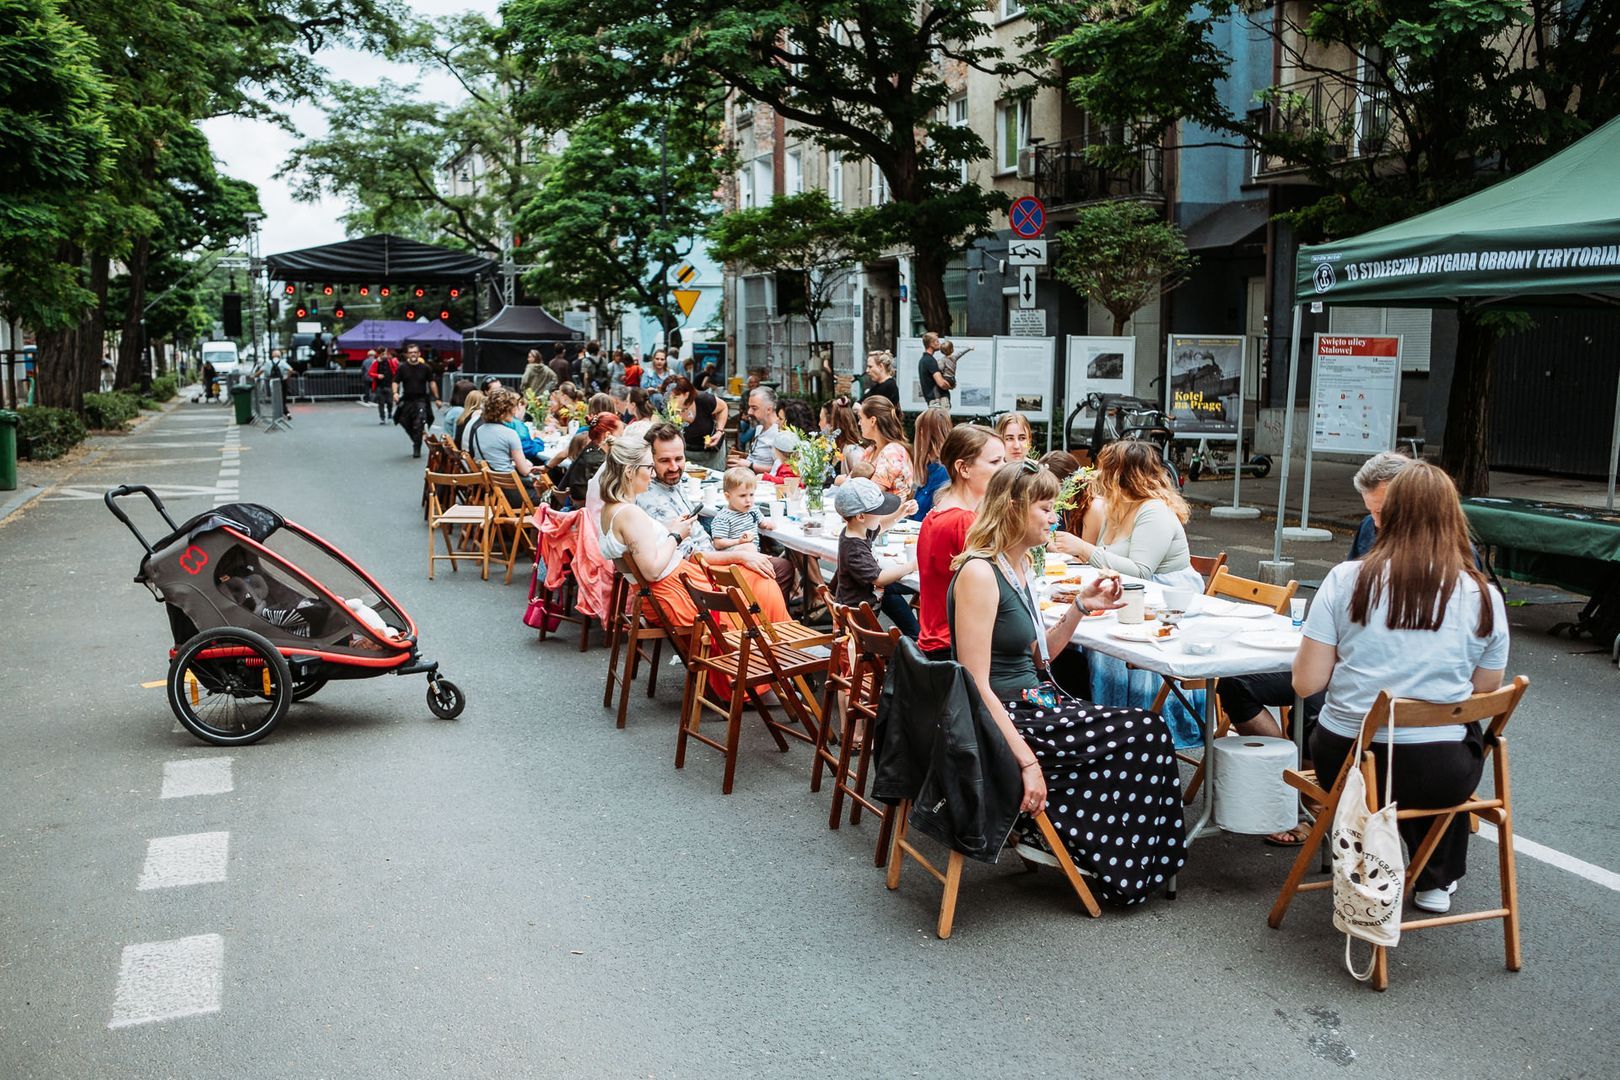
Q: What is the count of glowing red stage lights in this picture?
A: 10